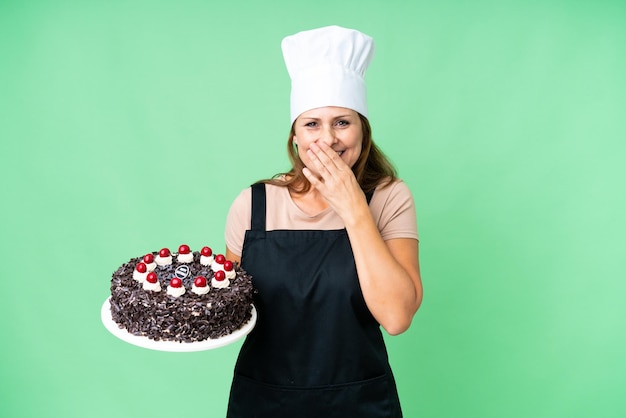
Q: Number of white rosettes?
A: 11